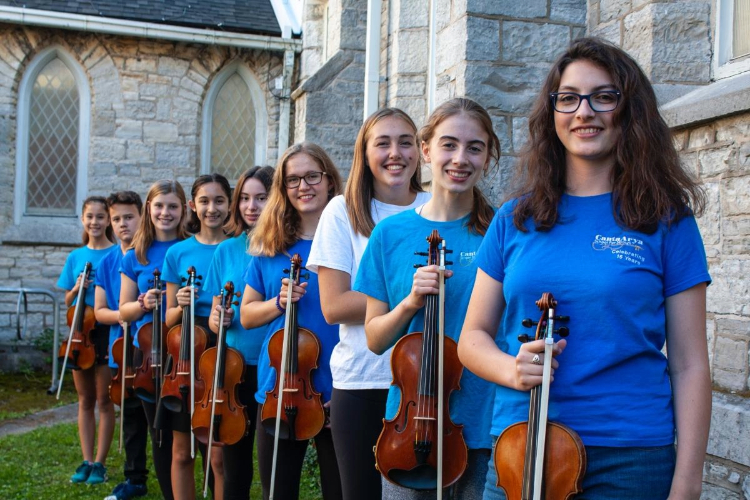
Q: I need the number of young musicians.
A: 9